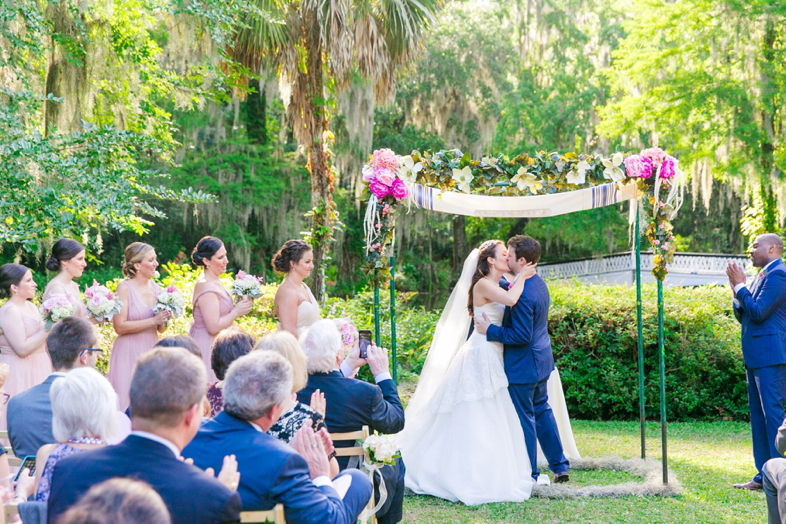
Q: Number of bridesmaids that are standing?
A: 5